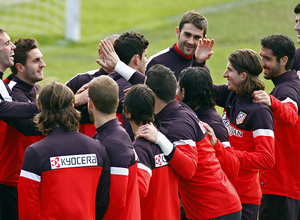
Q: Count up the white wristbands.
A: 2